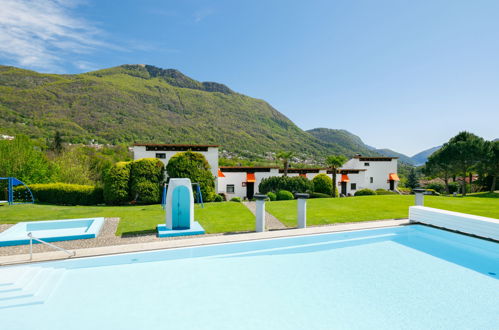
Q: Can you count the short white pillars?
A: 3